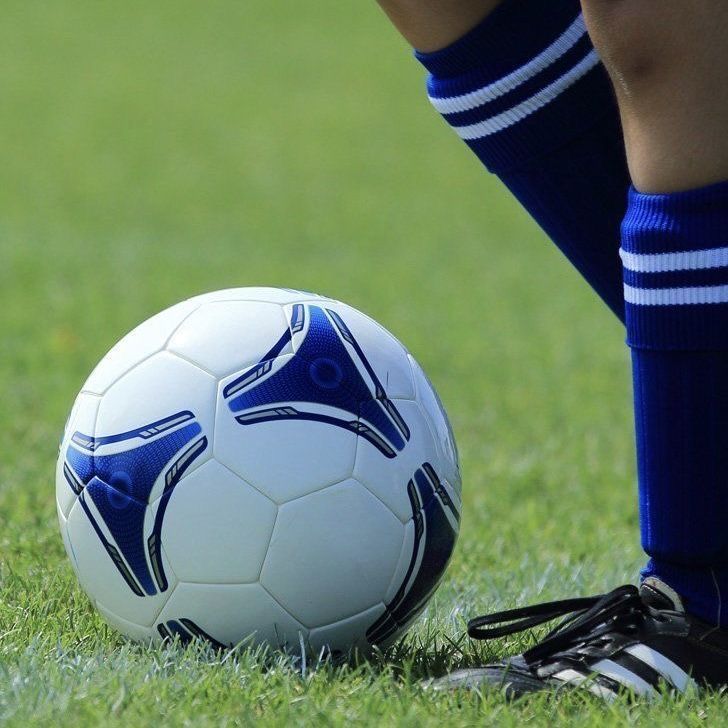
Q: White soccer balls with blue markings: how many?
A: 1